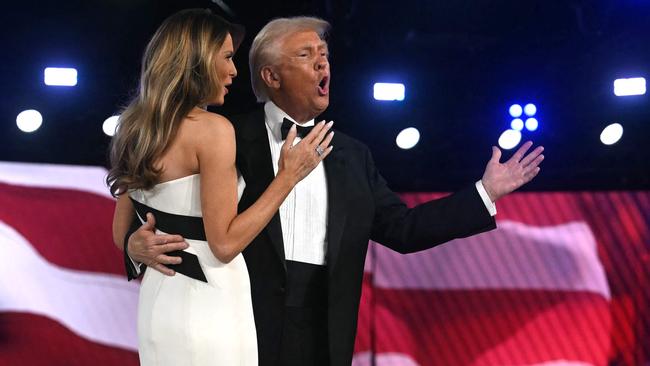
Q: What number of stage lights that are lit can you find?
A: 12